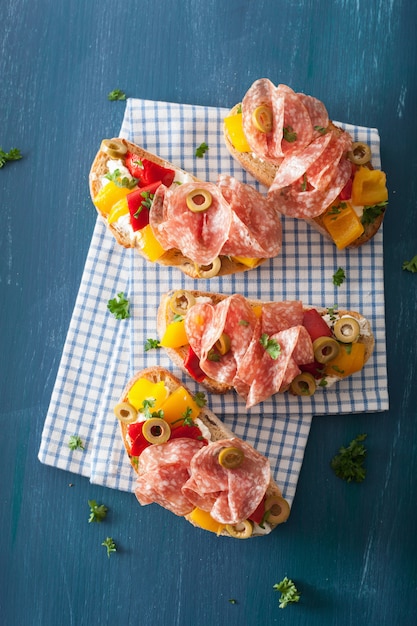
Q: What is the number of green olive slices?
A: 15